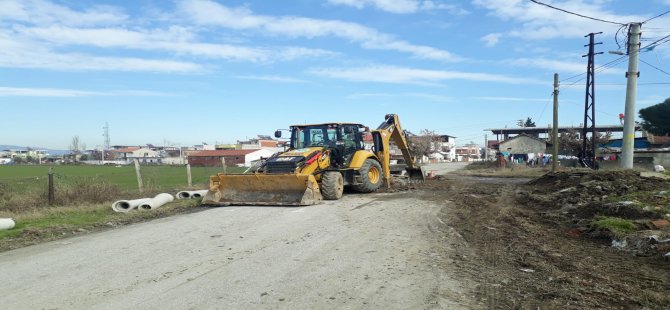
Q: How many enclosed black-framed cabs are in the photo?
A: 1